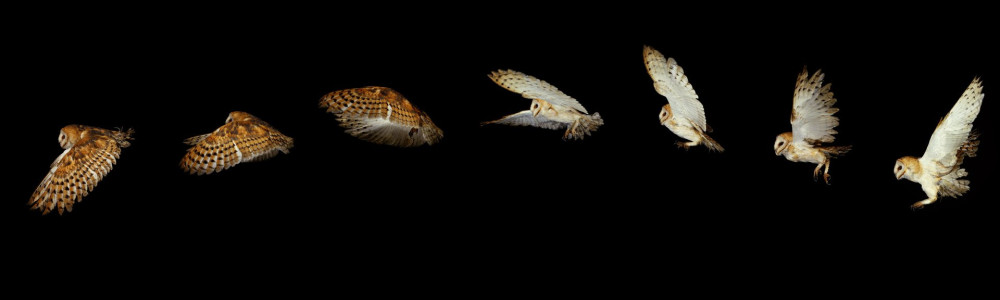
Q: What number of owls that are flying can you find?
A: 7